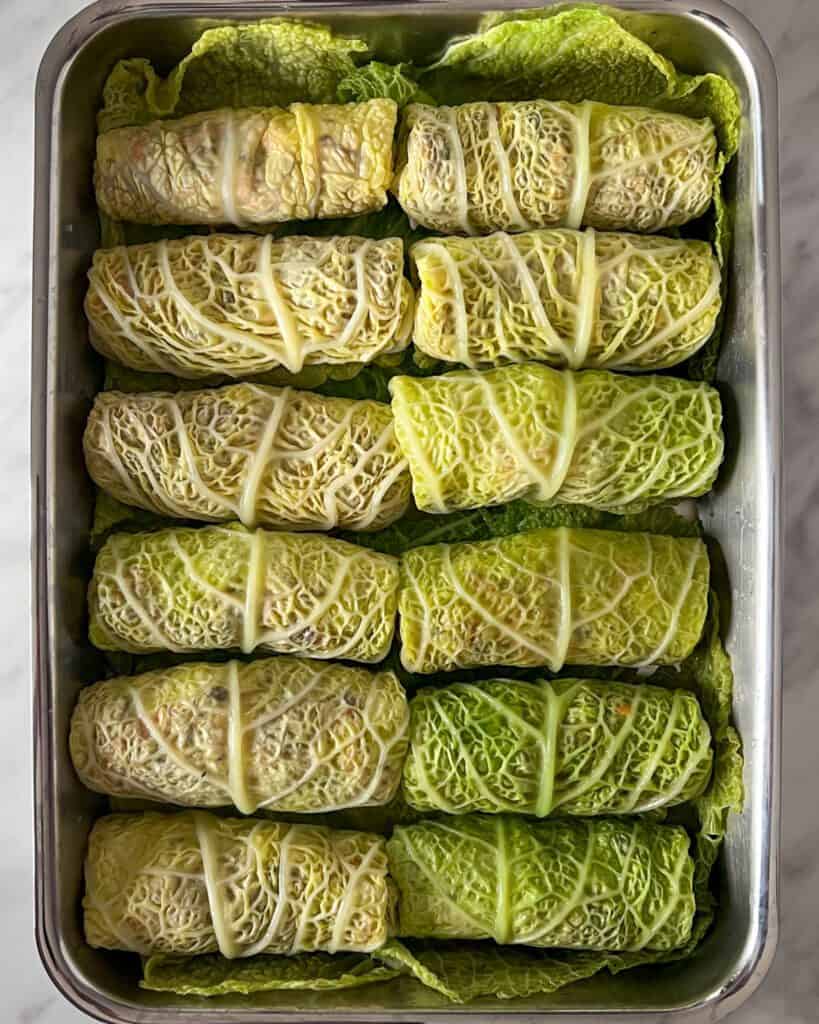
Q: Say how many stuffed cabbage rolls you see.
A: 12